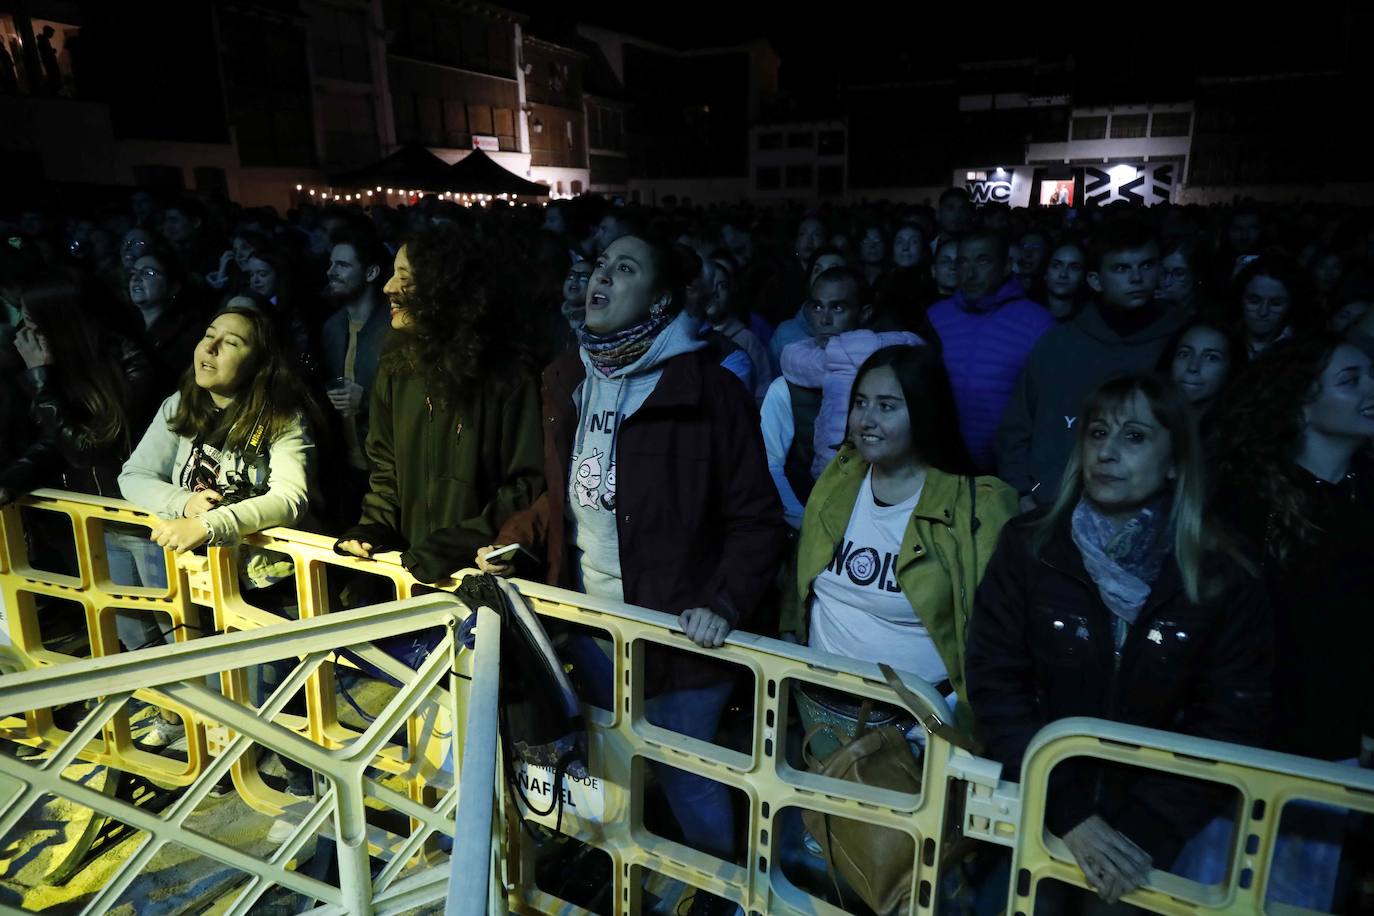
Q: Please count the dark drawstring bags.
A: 1